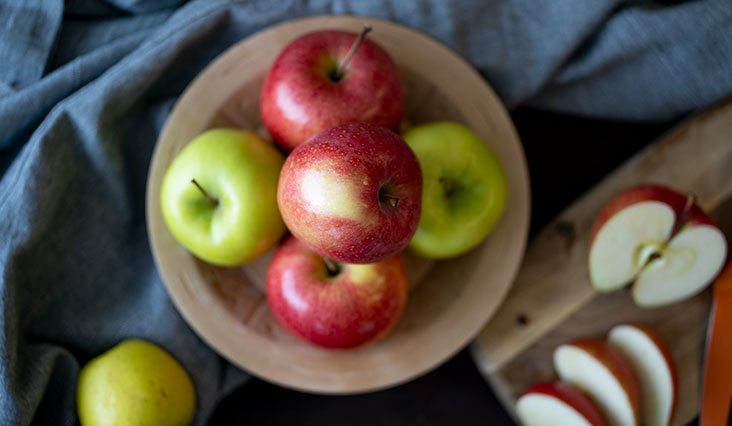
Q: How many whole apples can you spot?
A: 6